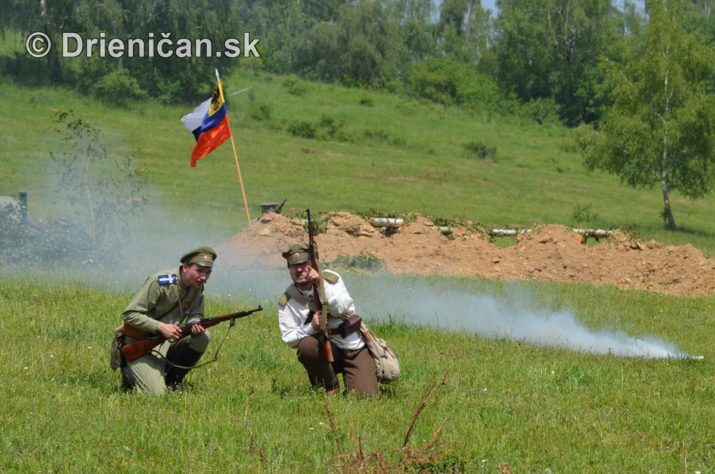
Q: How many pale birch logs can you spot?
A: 4